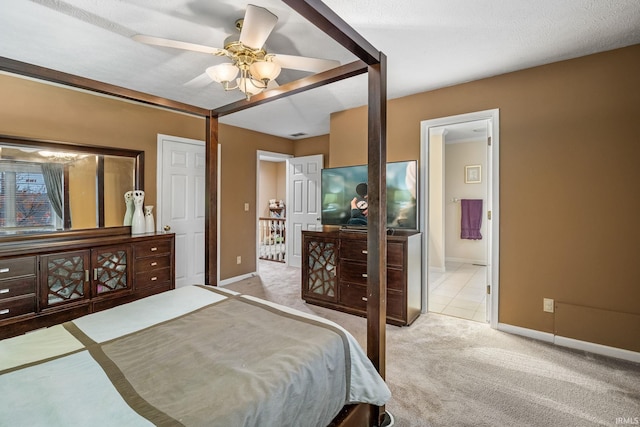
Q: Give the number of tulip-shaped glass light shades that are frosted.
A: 3